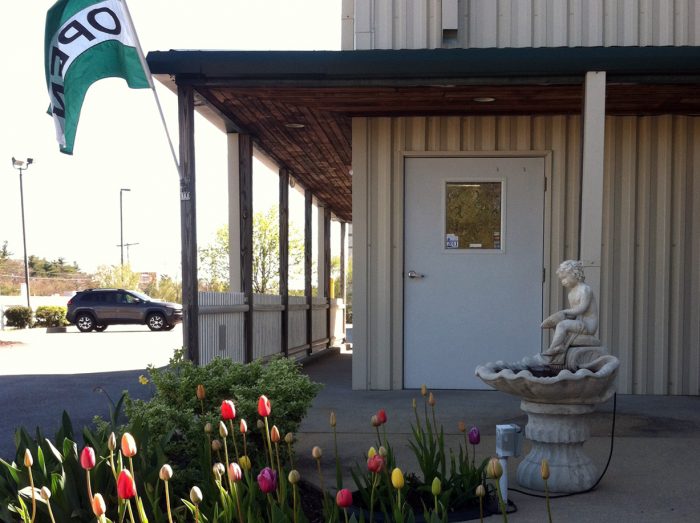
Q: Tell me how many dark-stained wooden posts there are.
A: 6